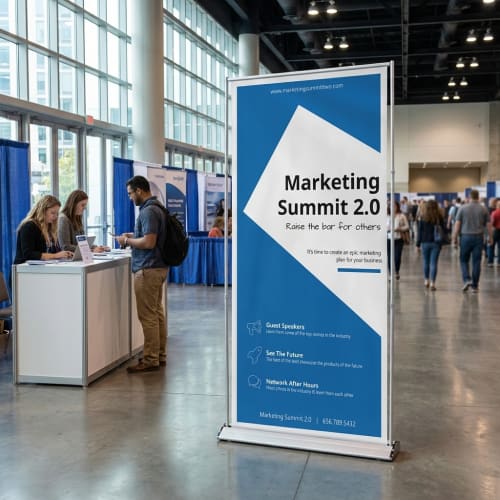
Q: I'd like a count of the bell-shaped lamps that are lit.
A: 13